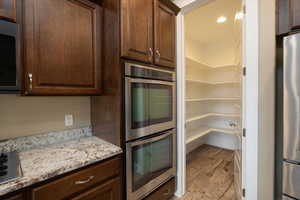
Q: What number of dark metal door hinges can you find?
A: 4